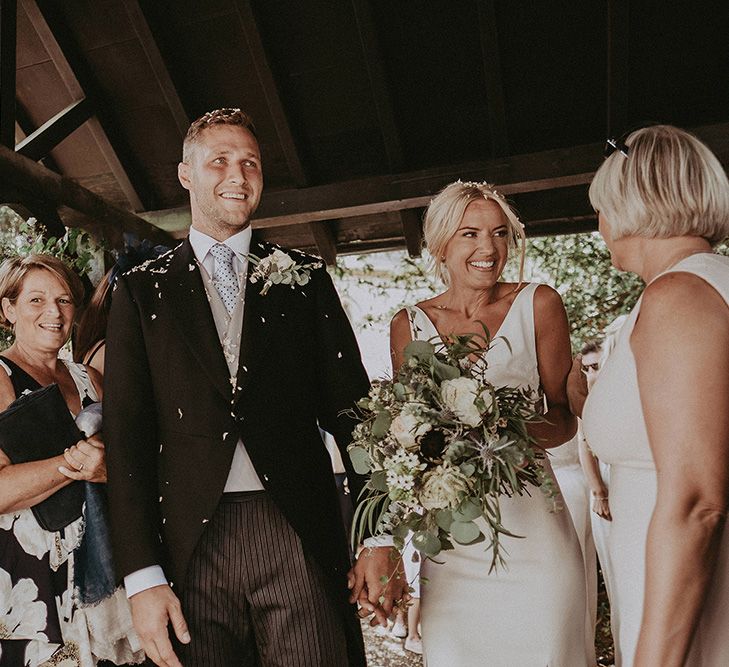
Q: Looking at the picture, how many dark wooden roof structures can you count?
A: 1